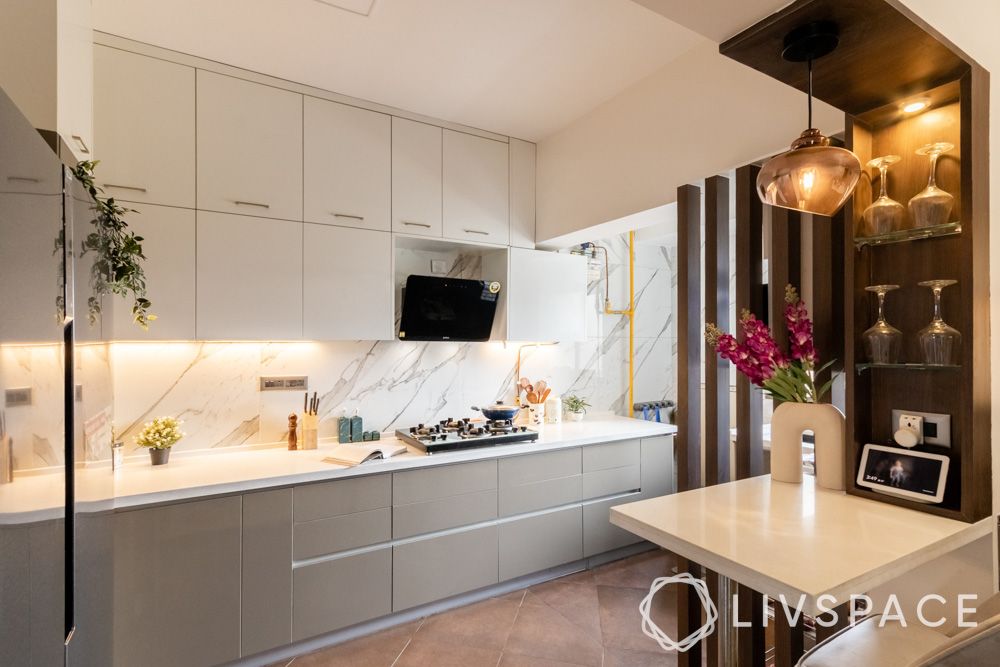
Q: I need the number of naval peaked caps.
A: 0